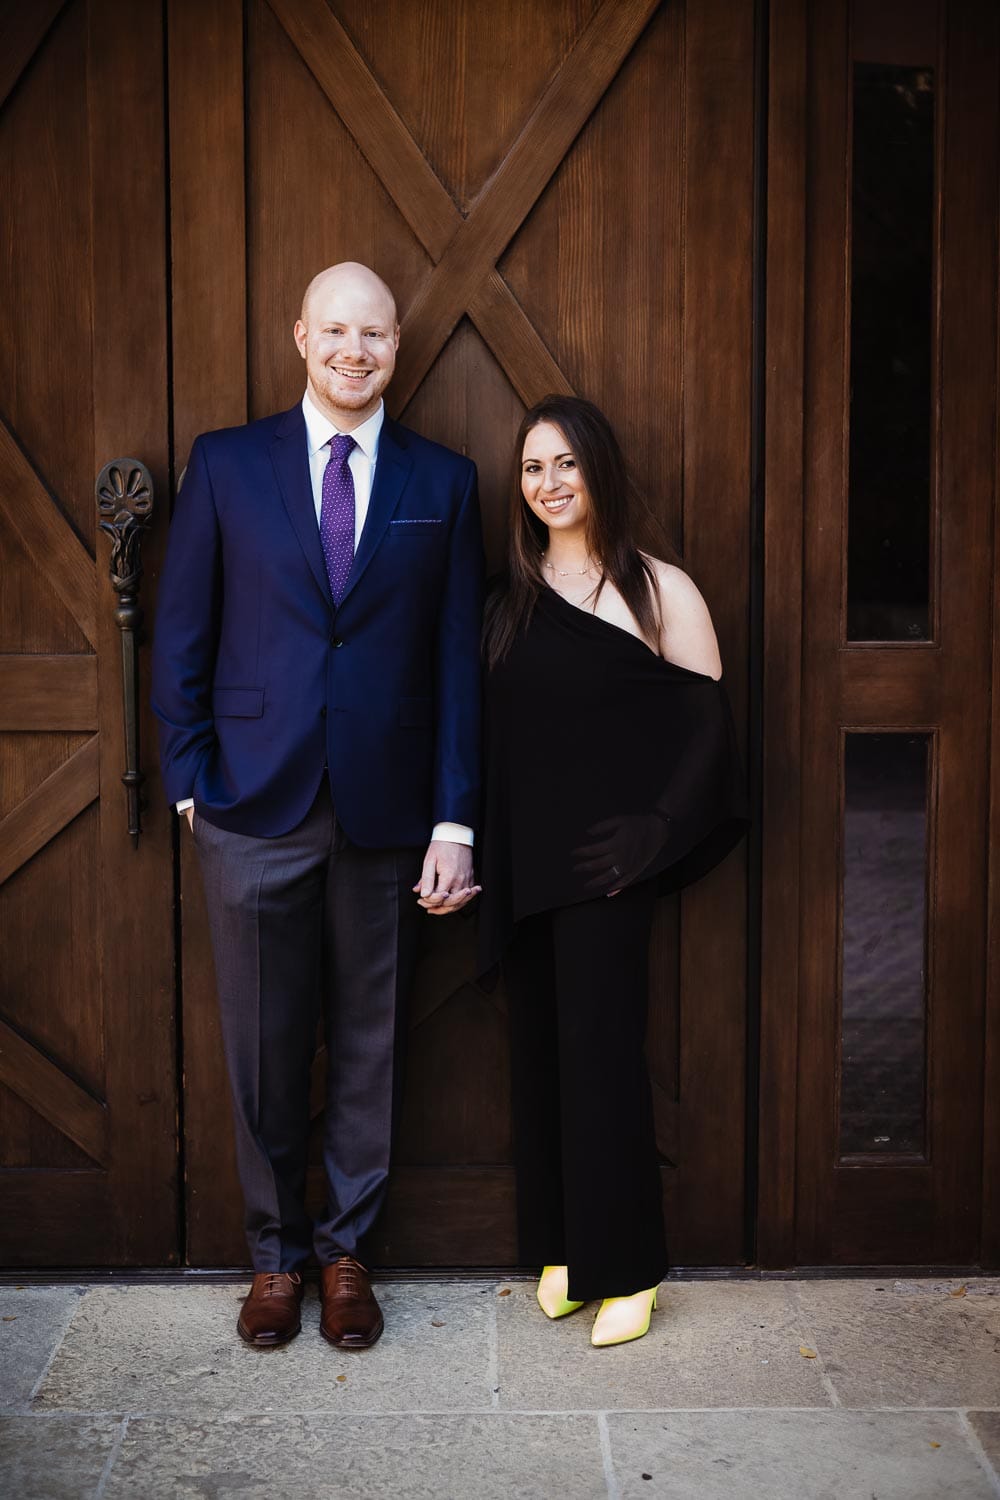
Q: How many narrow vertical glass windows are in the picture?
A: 2